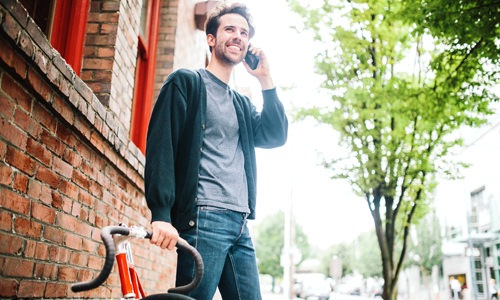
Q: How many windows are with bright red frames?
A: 2